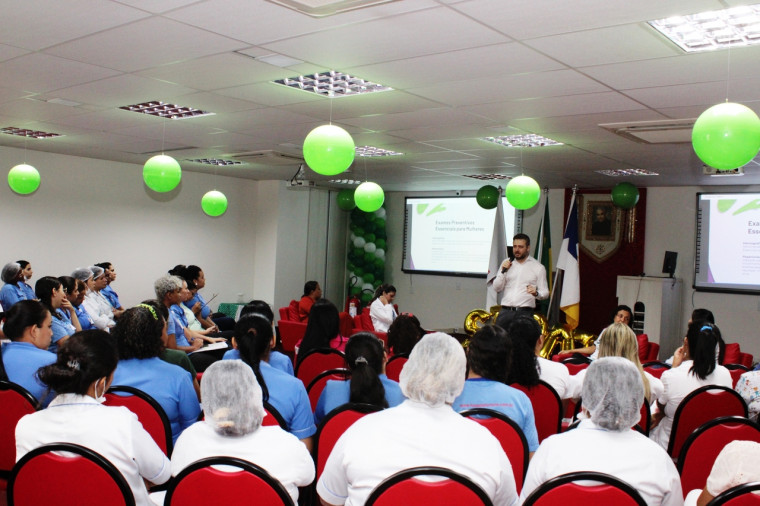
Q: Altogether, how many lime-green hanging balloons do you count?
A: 7